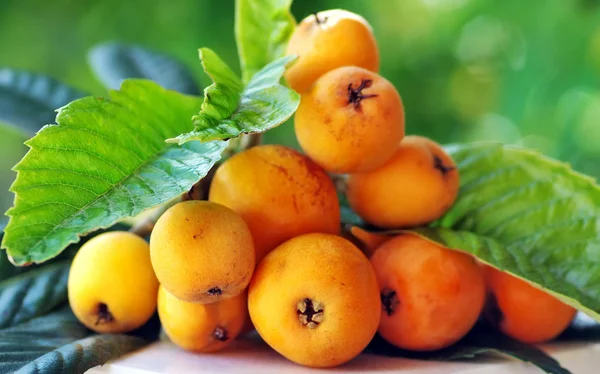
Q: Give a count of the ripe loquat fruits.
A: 10